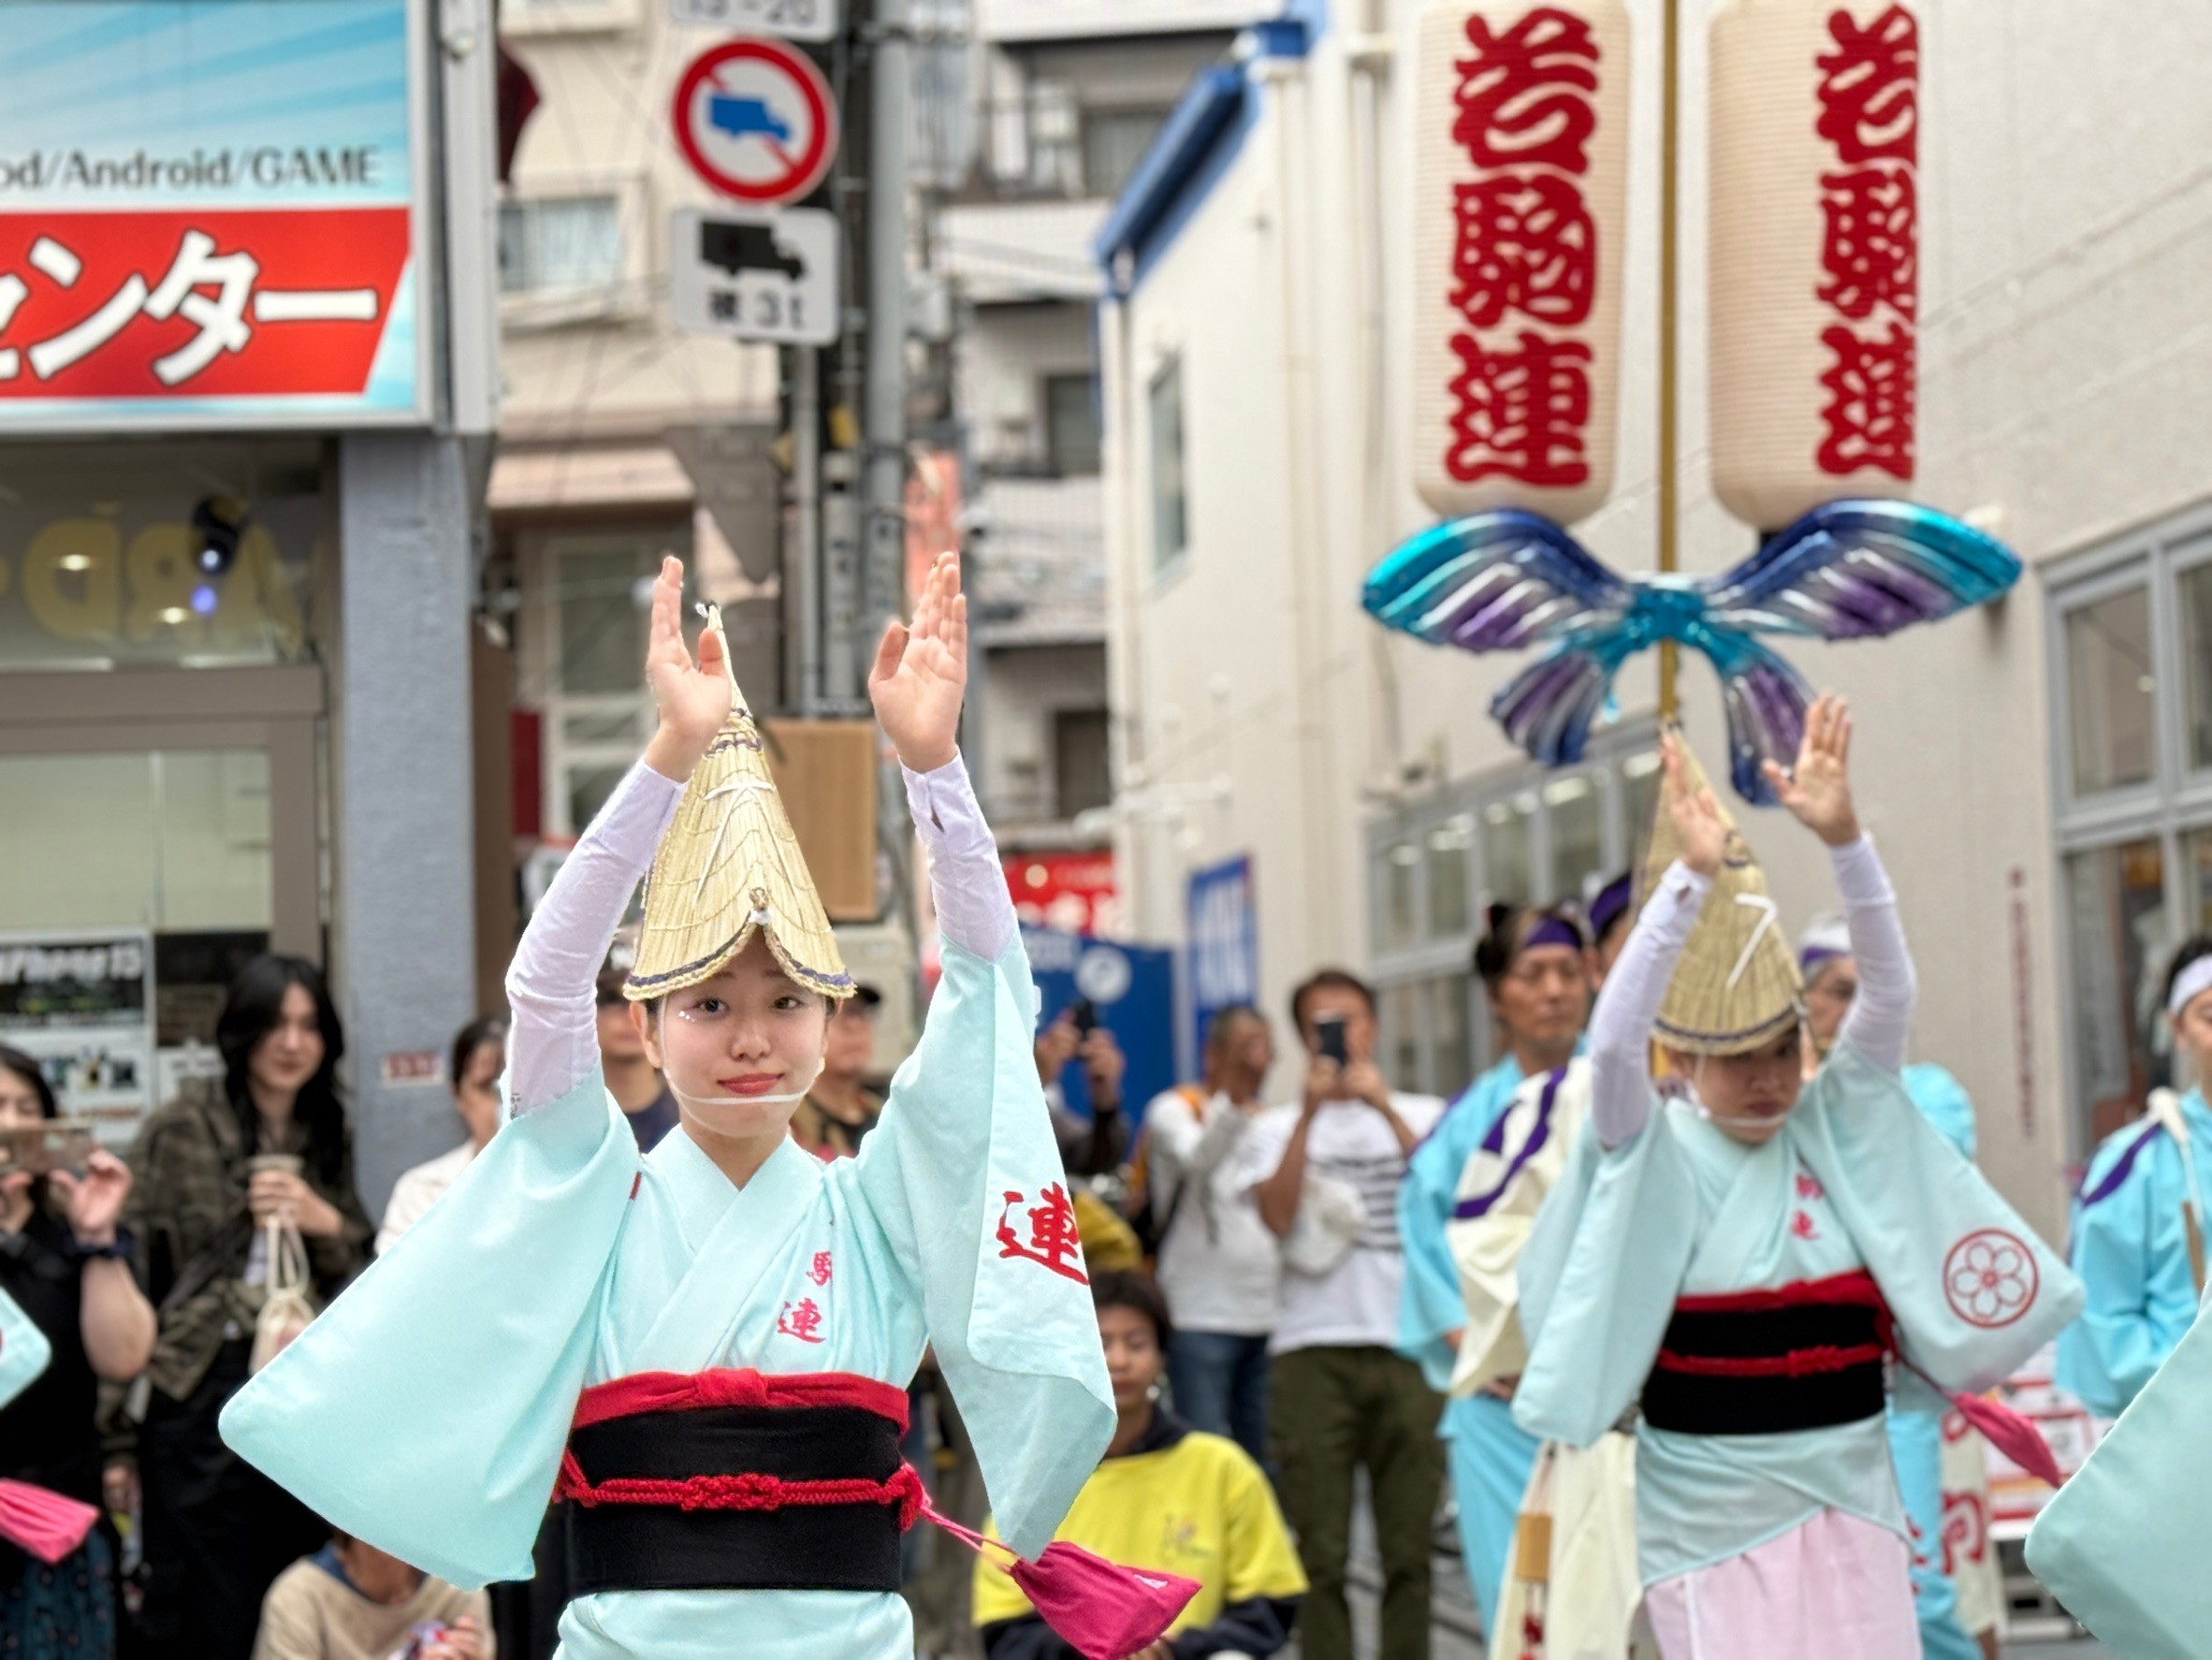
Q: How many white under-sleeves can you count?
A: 4